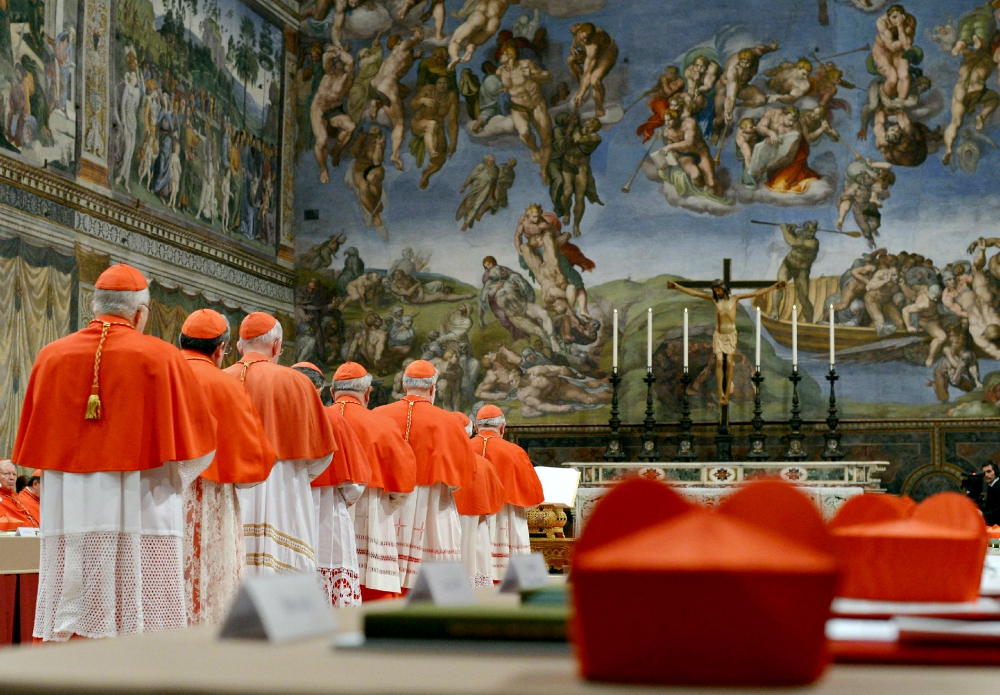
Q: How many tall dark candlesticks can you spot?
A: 6